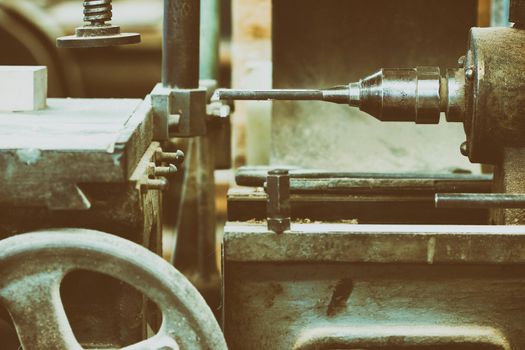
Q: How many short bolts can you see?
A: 3